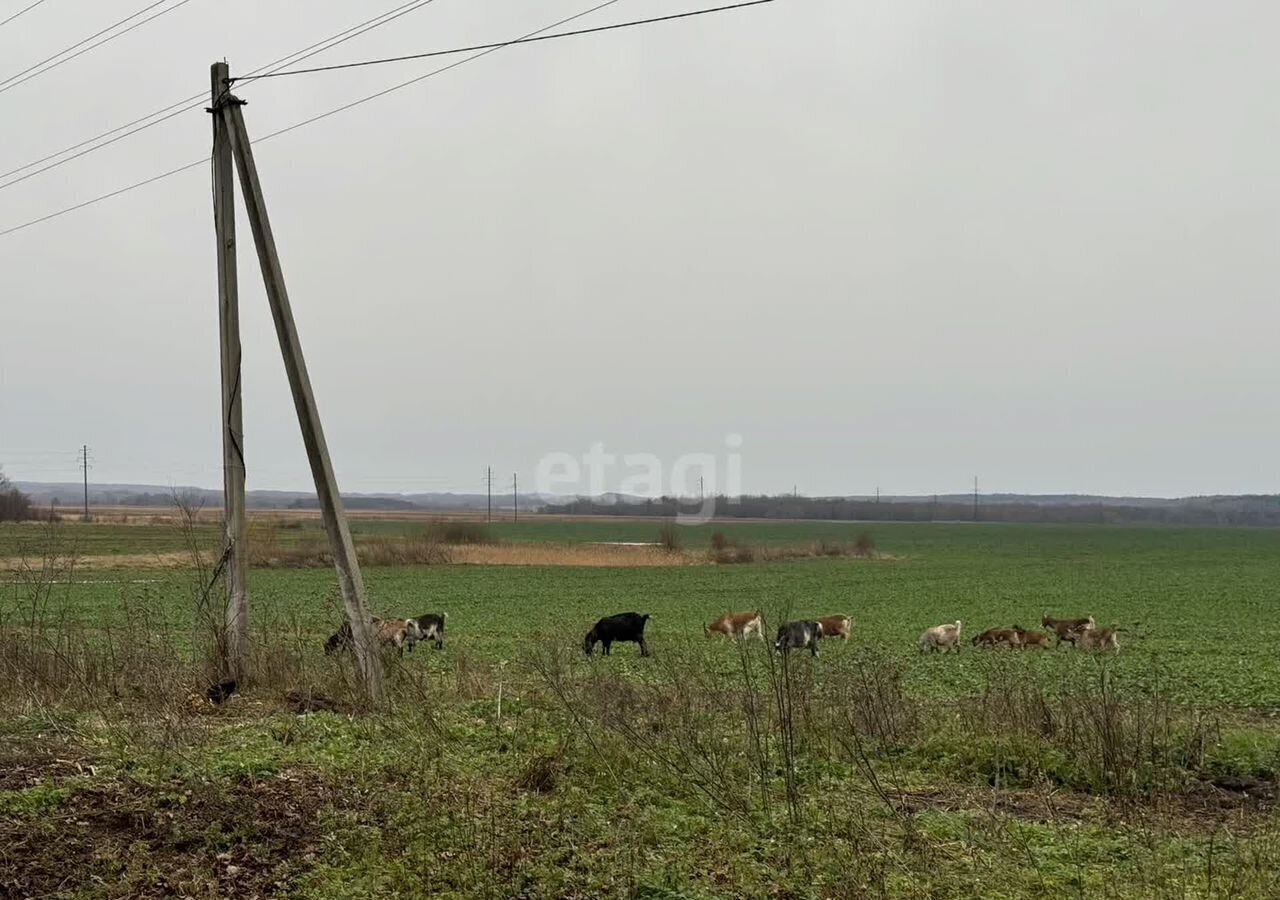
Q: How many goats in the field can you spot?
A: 12